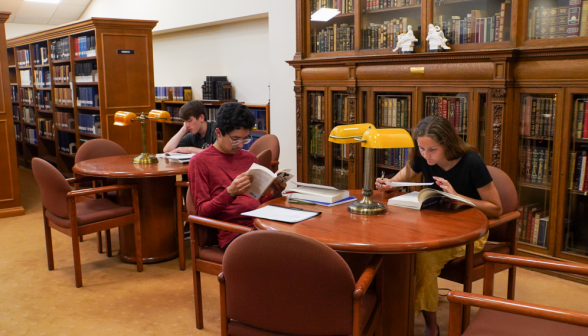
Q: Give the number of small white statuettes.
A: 2